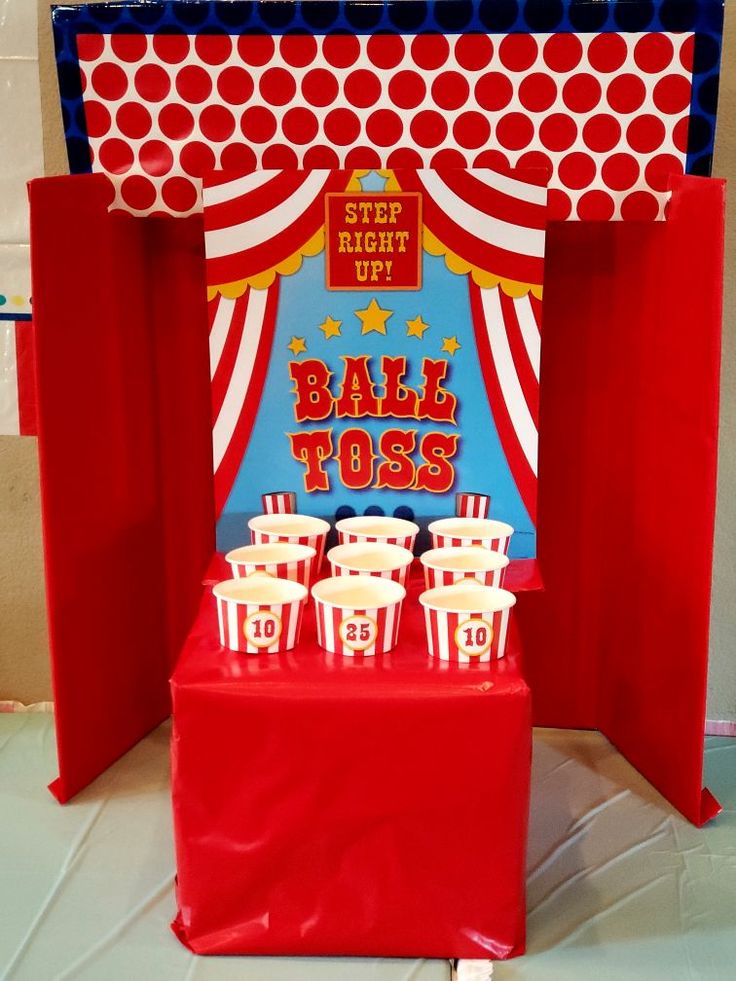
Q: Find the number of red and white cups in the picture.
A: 9